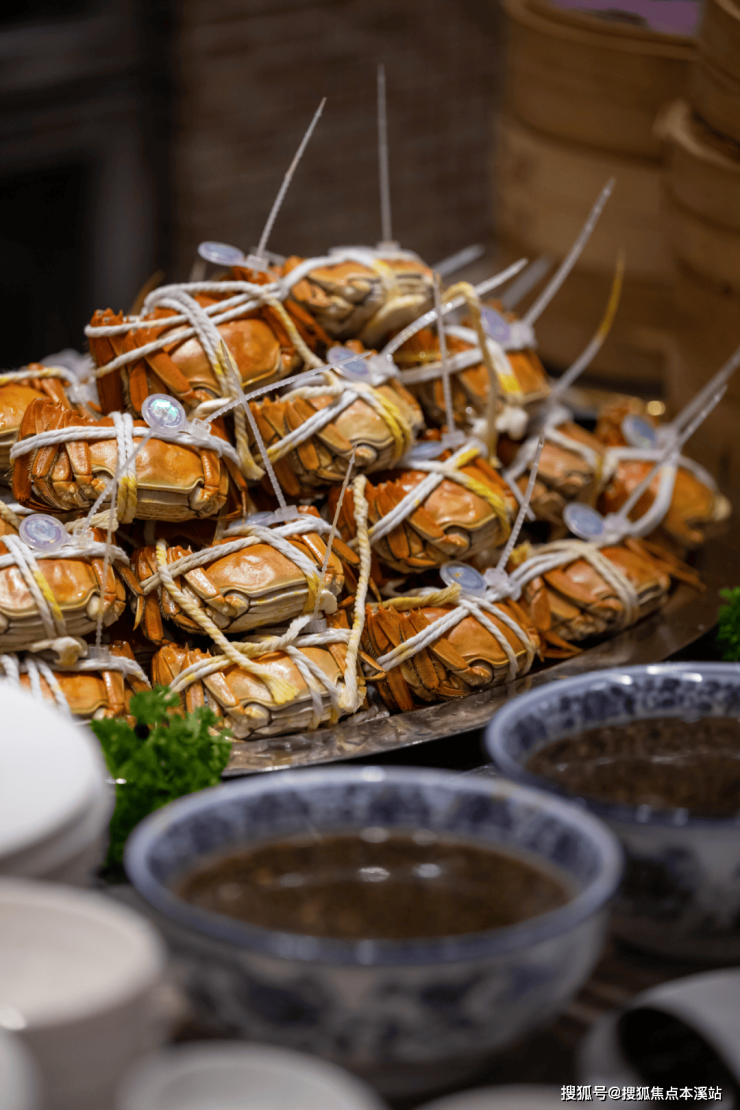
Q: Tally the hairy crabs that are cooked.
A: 15